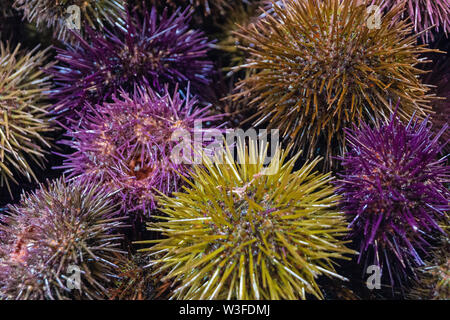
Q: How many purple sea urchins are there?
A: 3